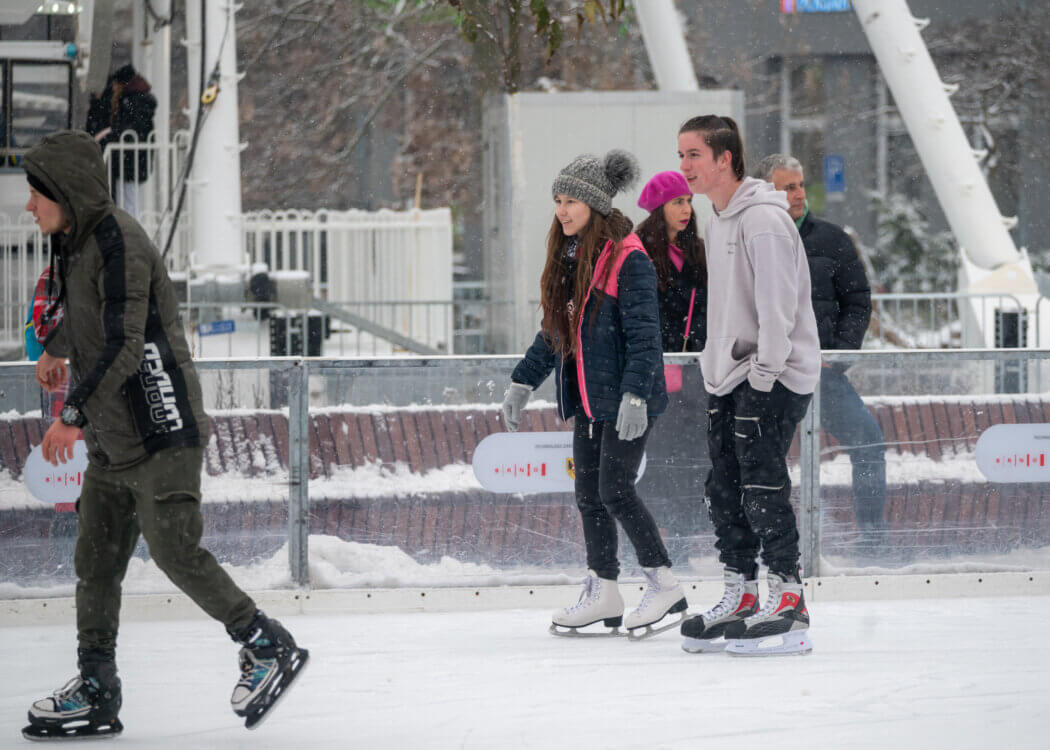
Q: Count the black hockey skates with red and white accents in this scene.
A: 2